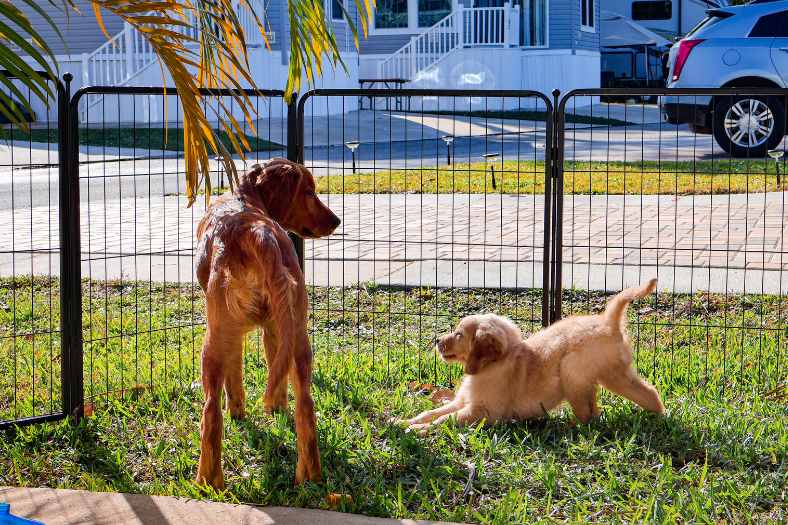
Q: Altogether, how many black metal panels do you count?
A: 4